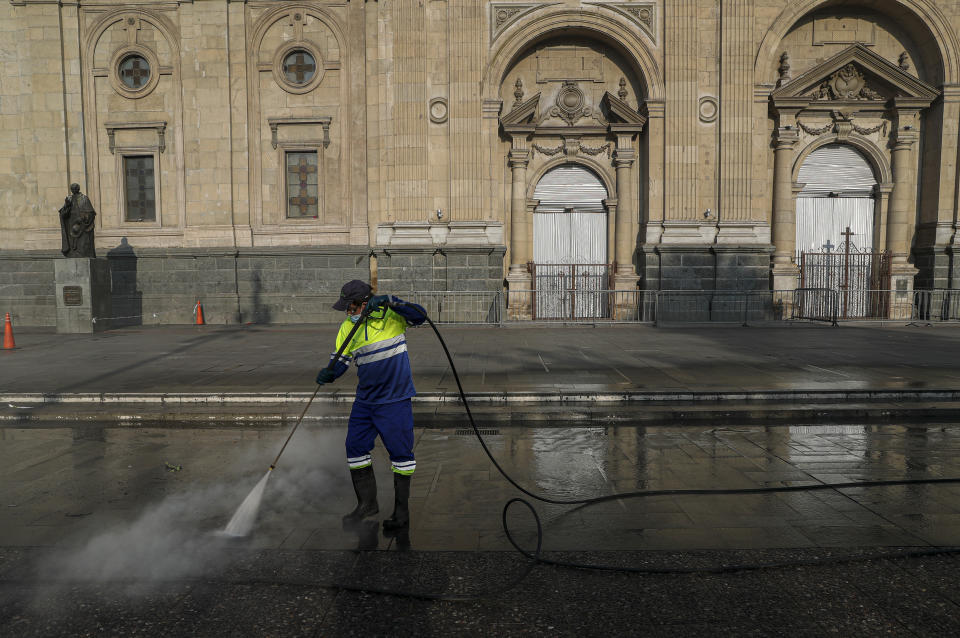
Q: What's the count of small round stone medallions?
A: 2